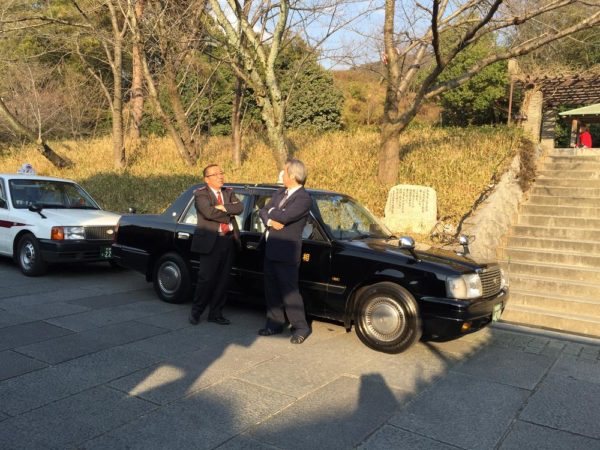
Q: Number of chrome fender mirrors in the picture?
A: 2